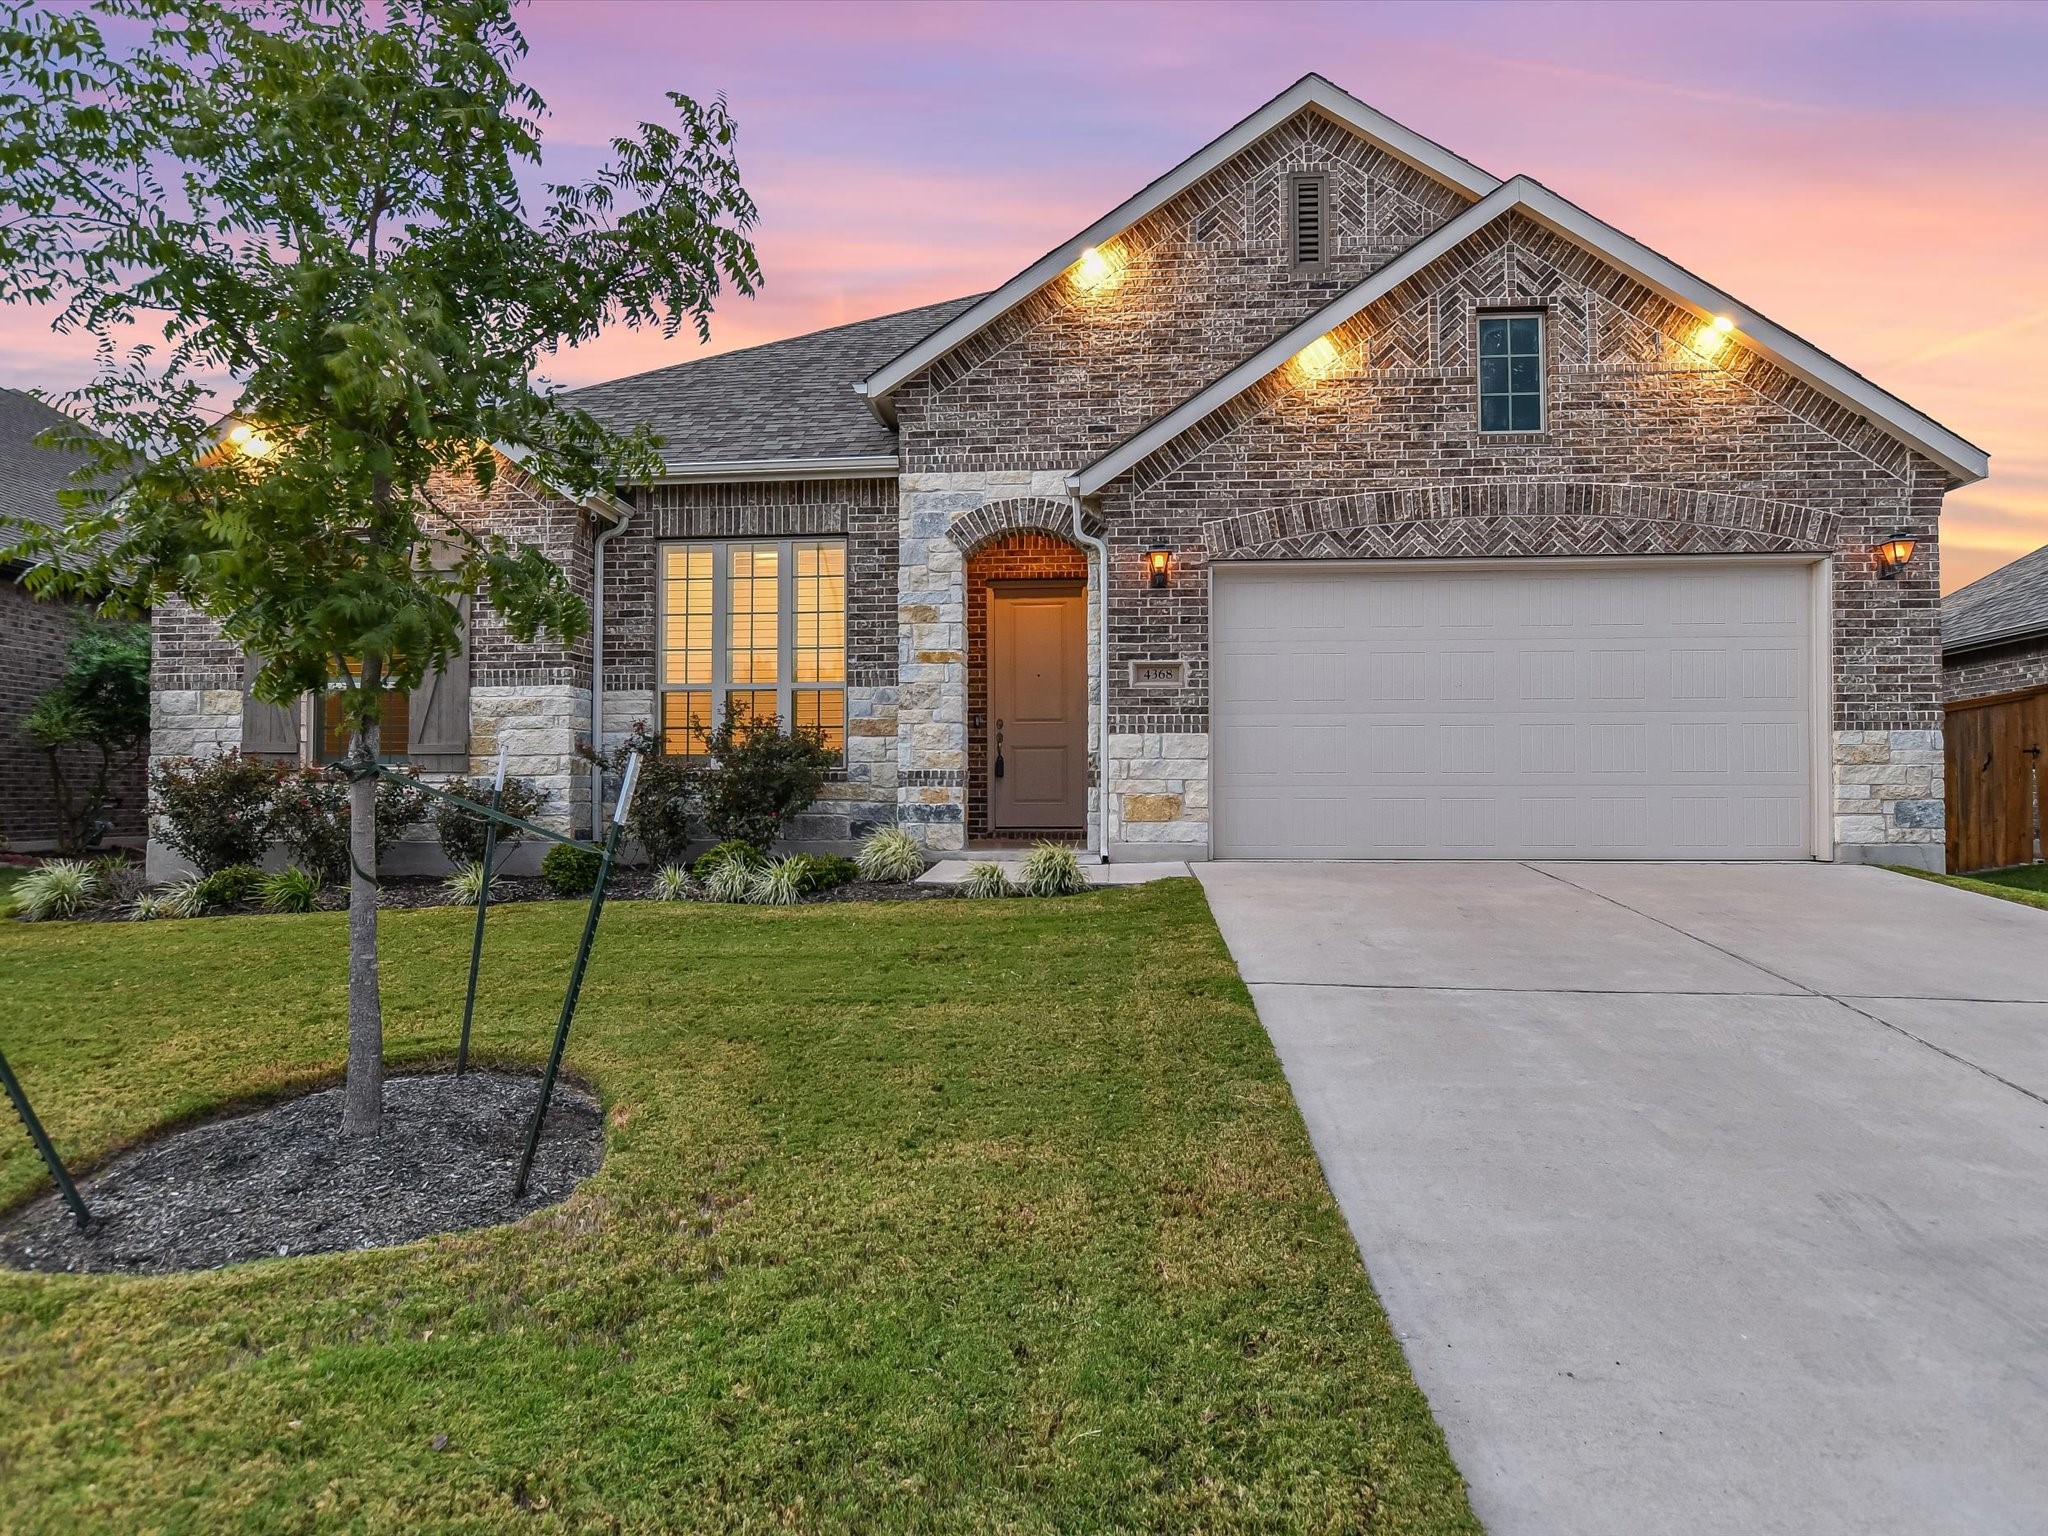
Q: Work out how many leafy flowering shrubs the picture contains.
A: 5